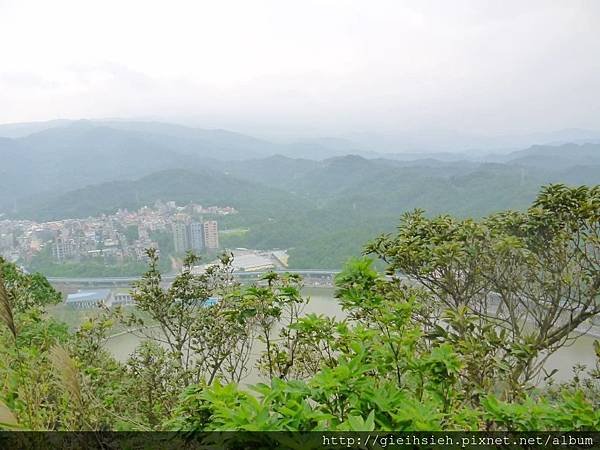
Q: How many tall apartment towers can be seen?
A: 3